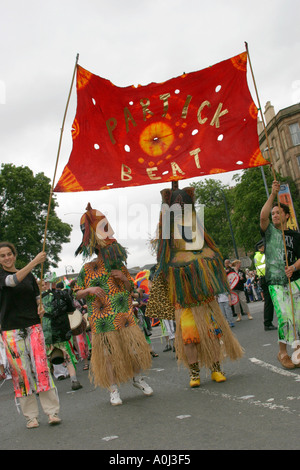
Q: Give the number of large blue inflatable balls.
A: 0